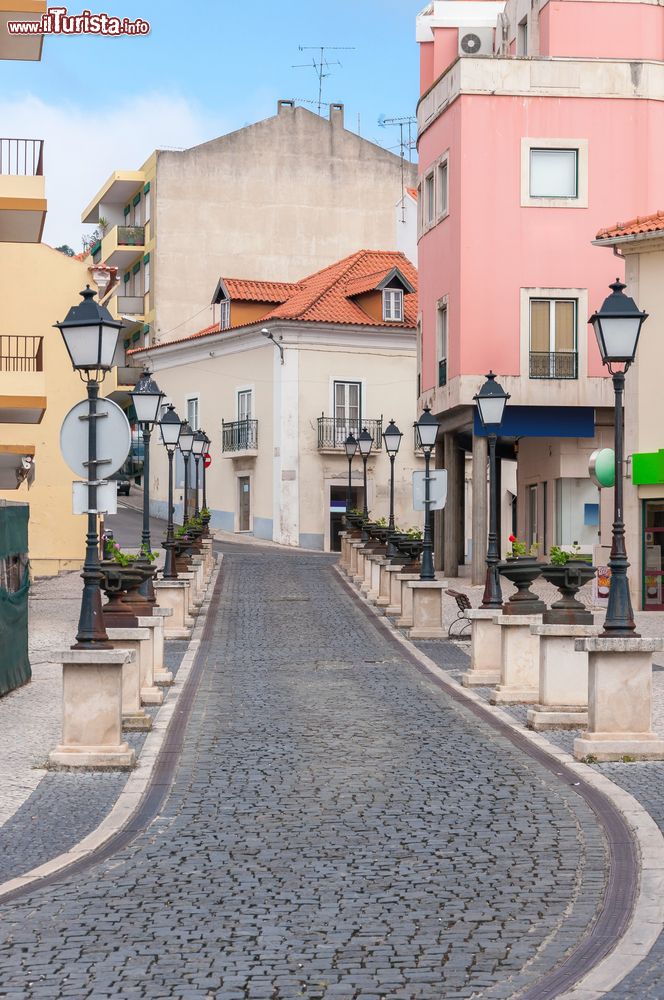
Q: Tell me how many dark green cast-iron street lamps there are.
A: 12